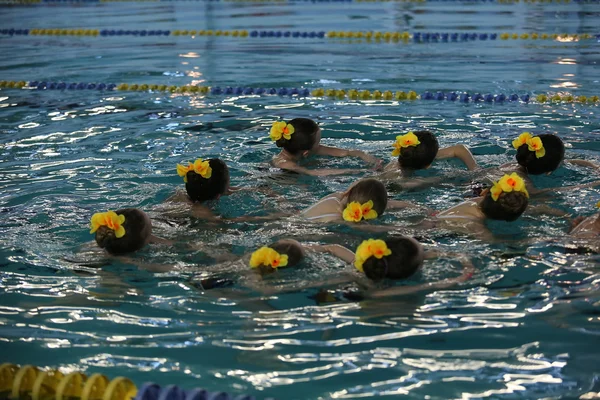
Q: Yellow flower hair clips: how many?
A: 9